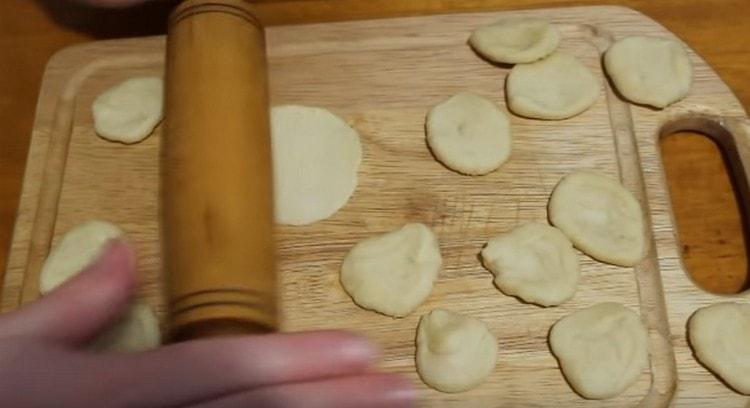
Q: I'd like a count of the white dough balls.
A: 14